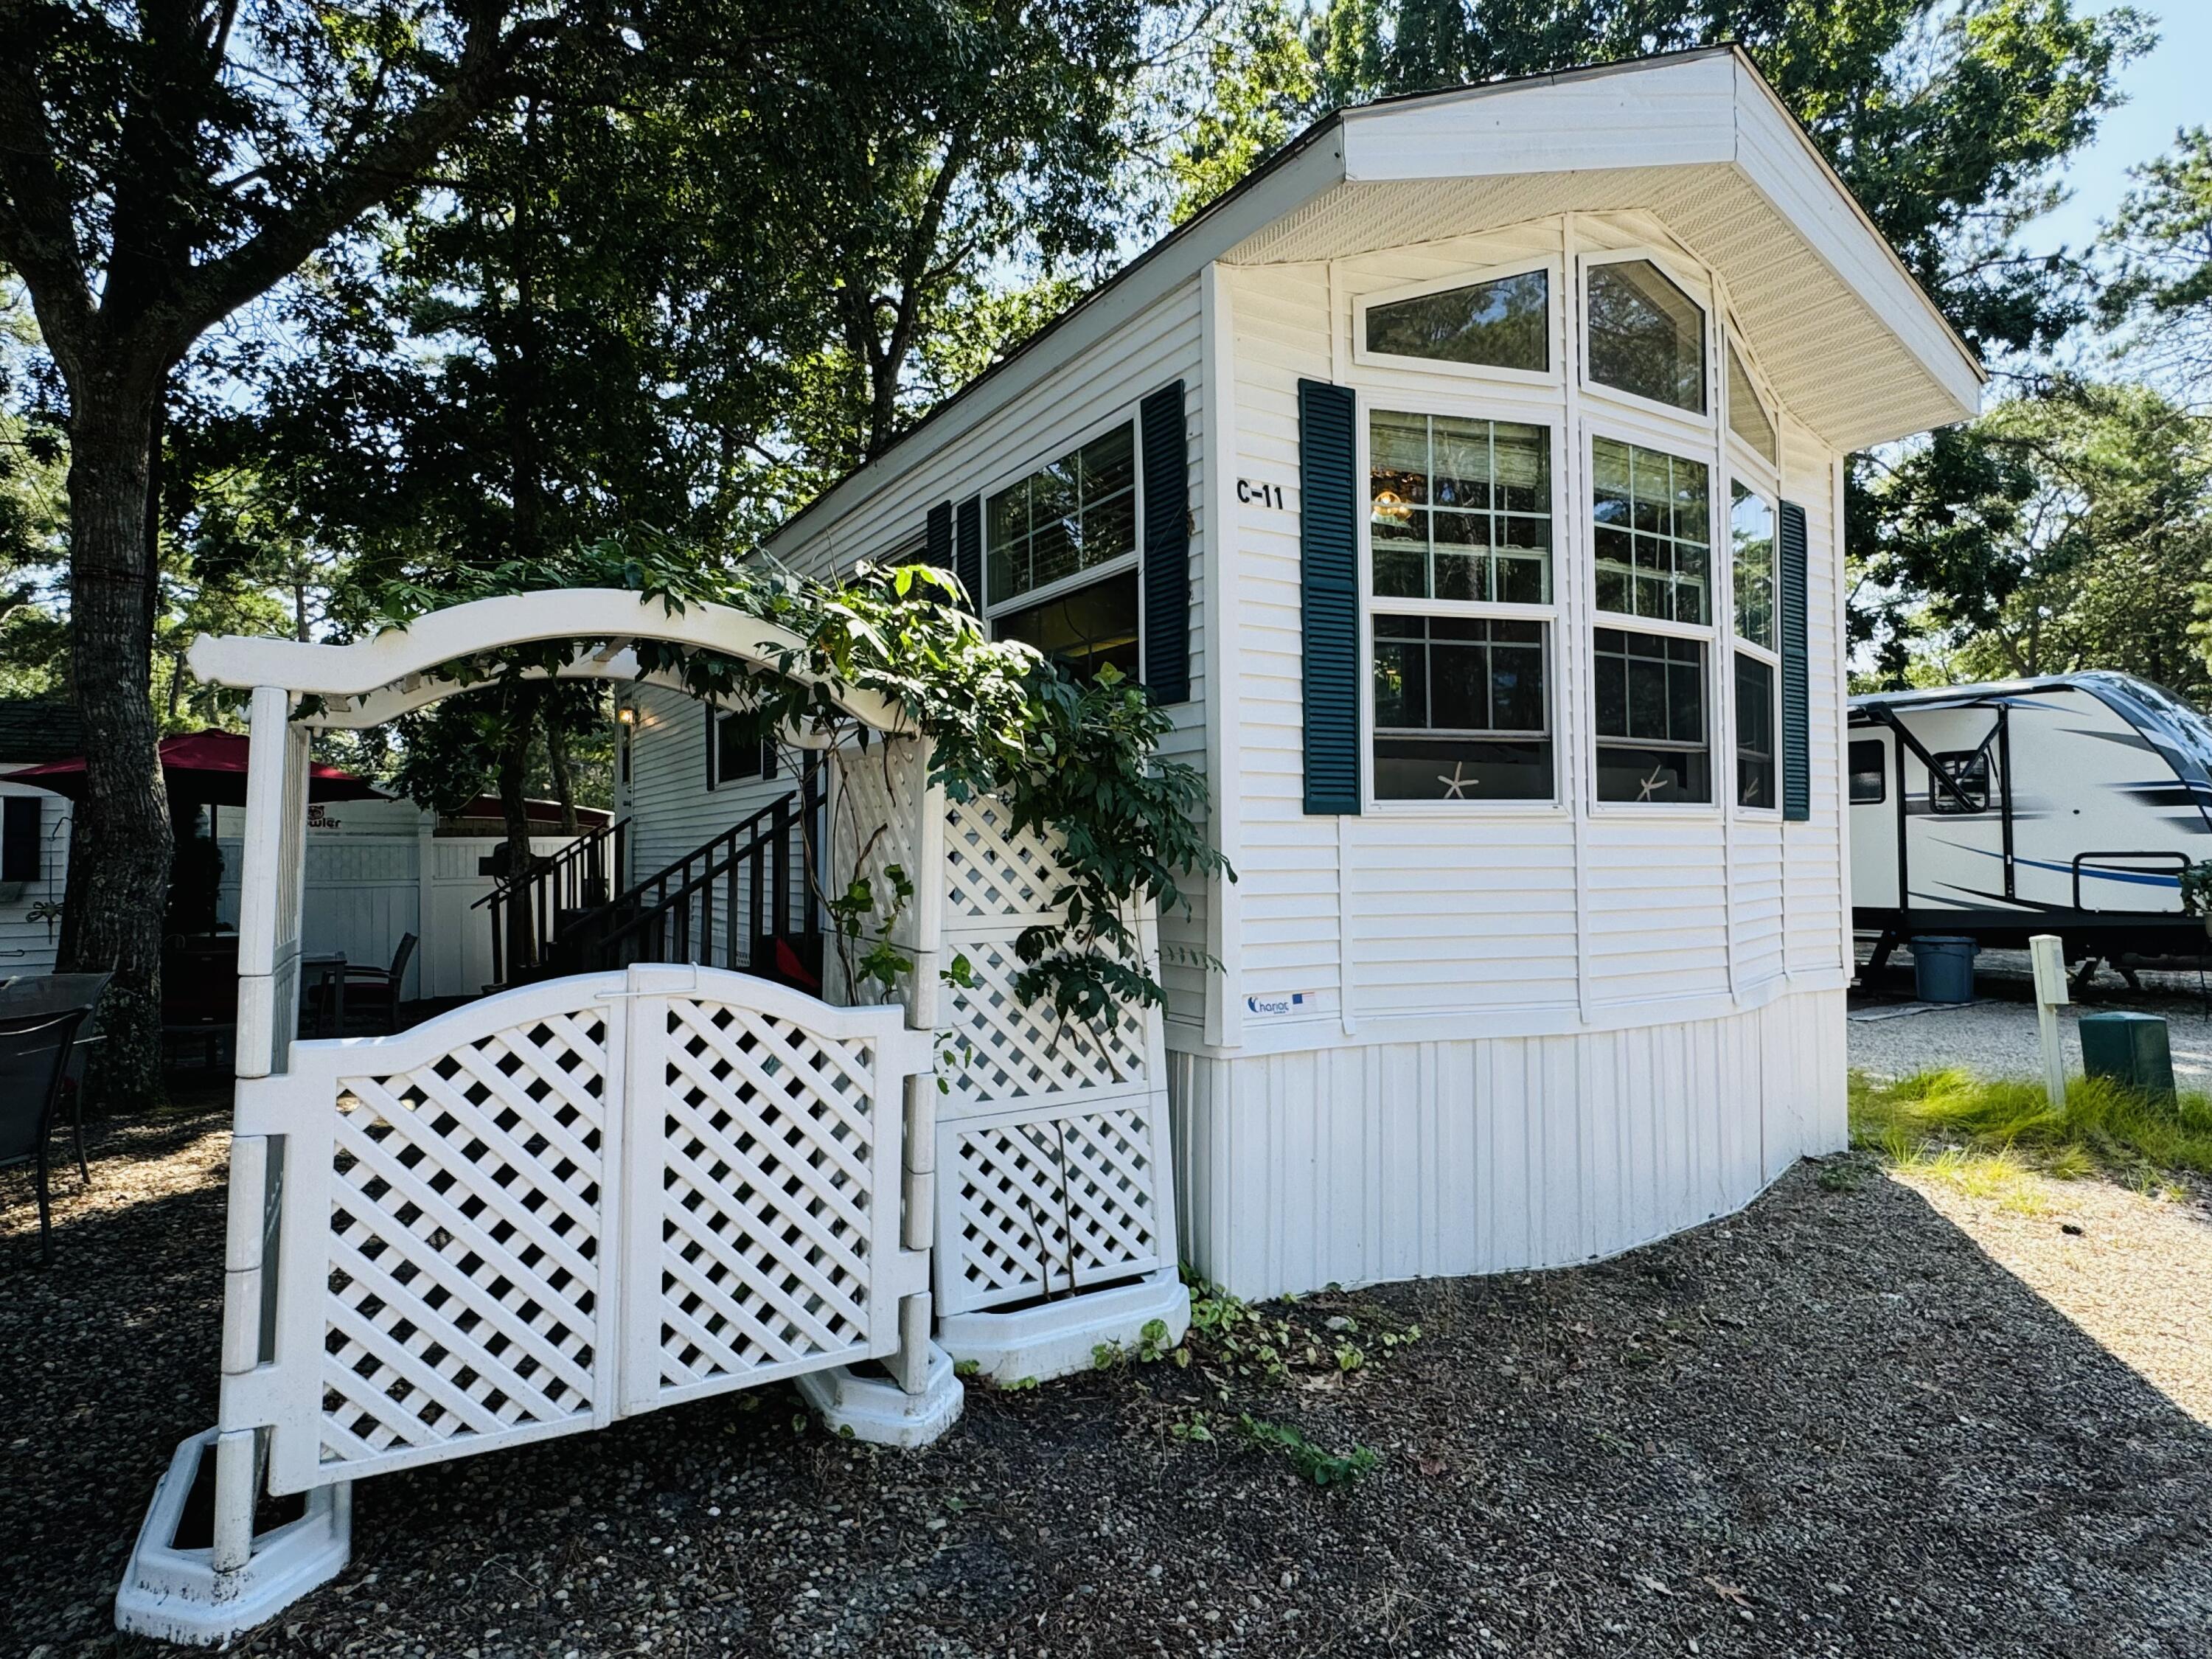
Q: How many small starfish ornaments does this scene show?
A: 3